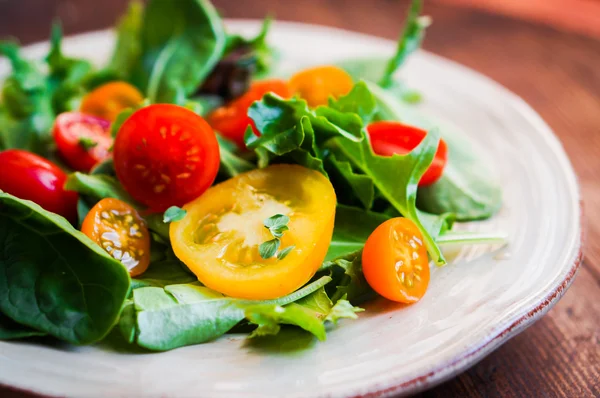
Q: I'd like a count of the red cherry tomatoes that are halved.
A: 2